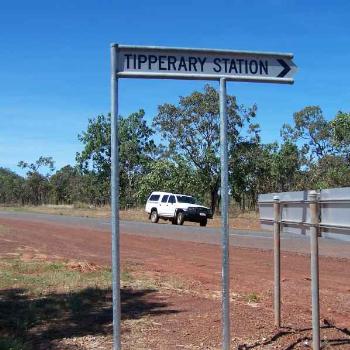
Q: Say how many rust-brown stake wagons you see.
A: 0